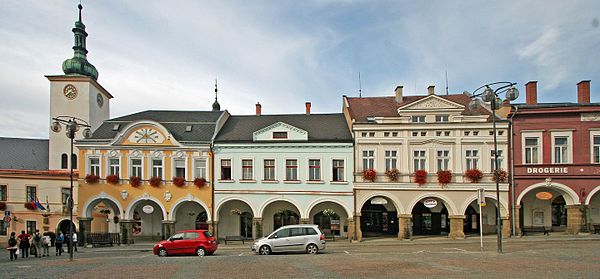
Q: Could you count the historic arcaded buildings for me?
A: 4